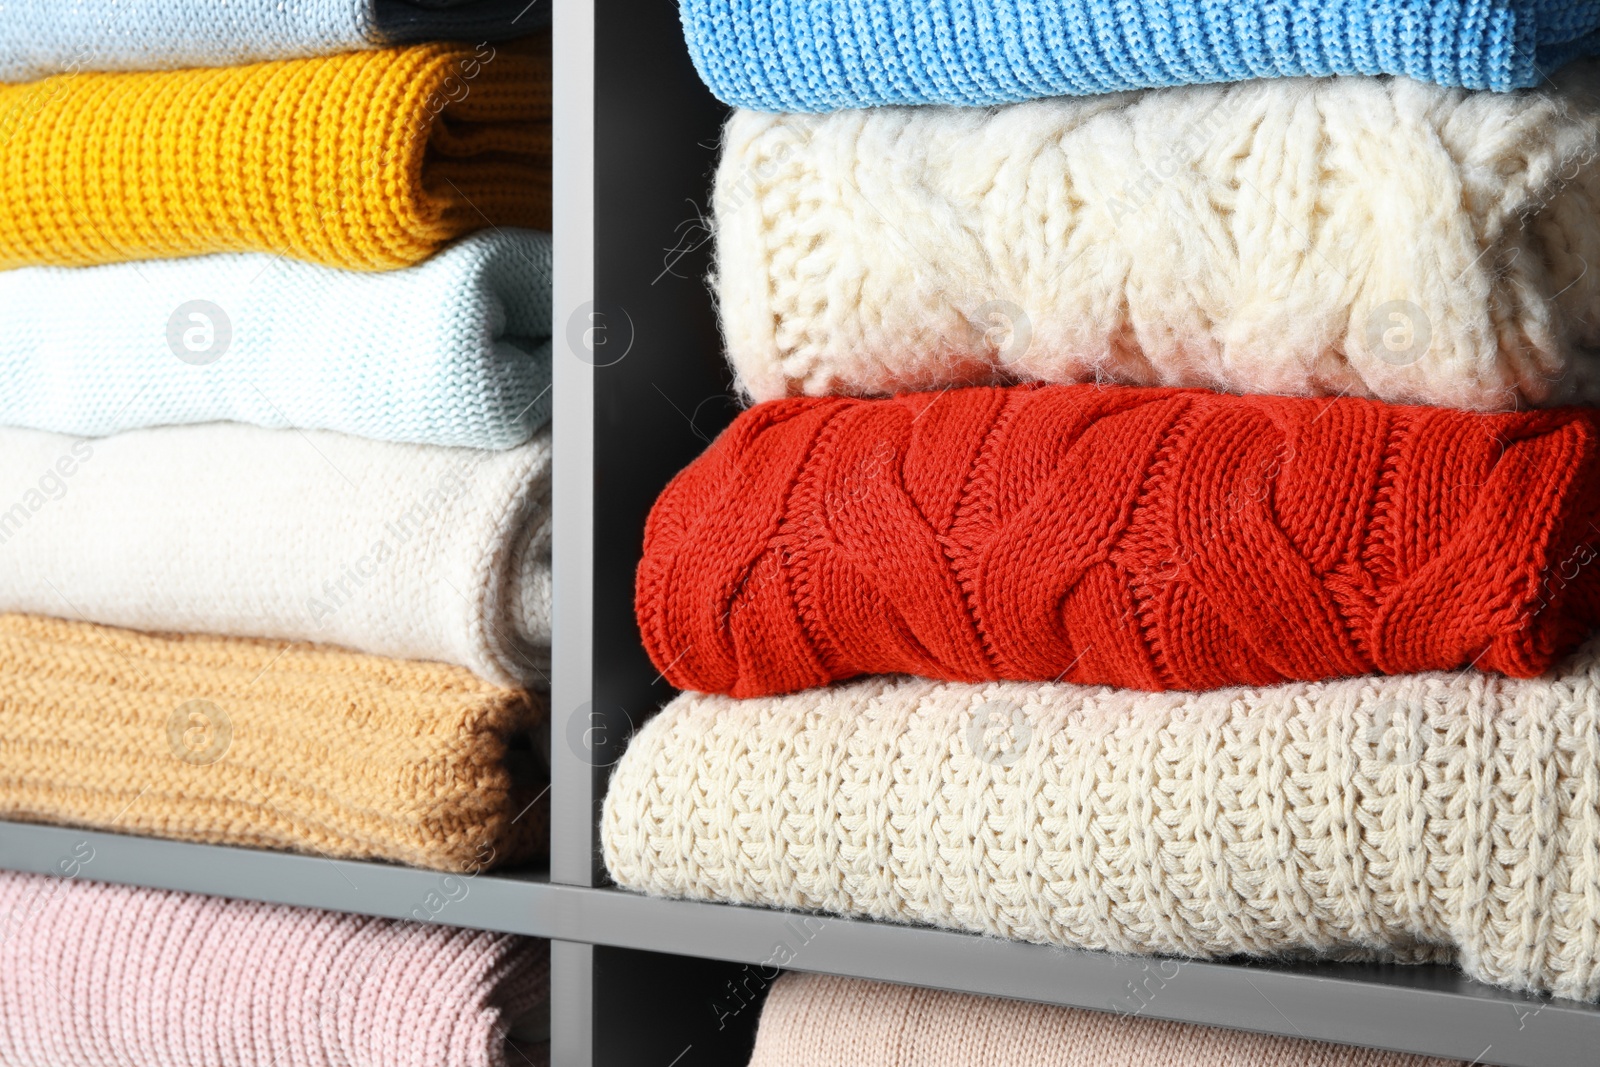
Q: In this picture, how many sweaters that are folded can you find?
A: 11